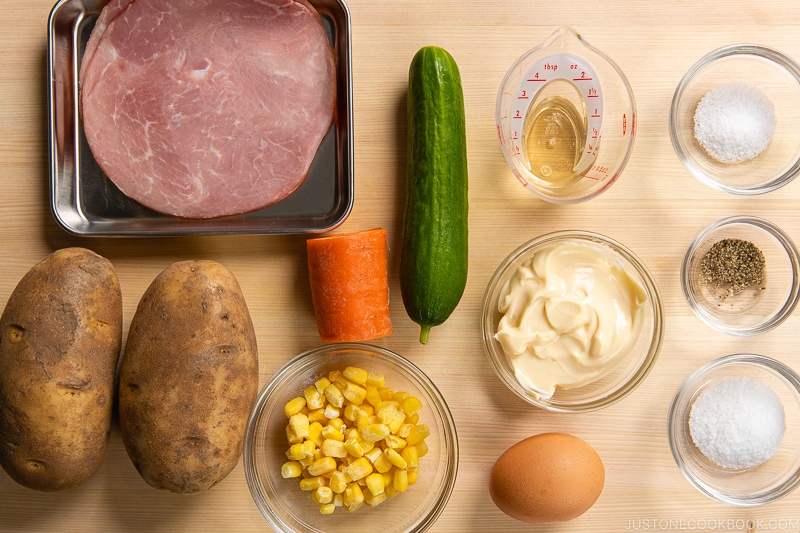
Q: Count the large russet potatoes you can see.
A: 2